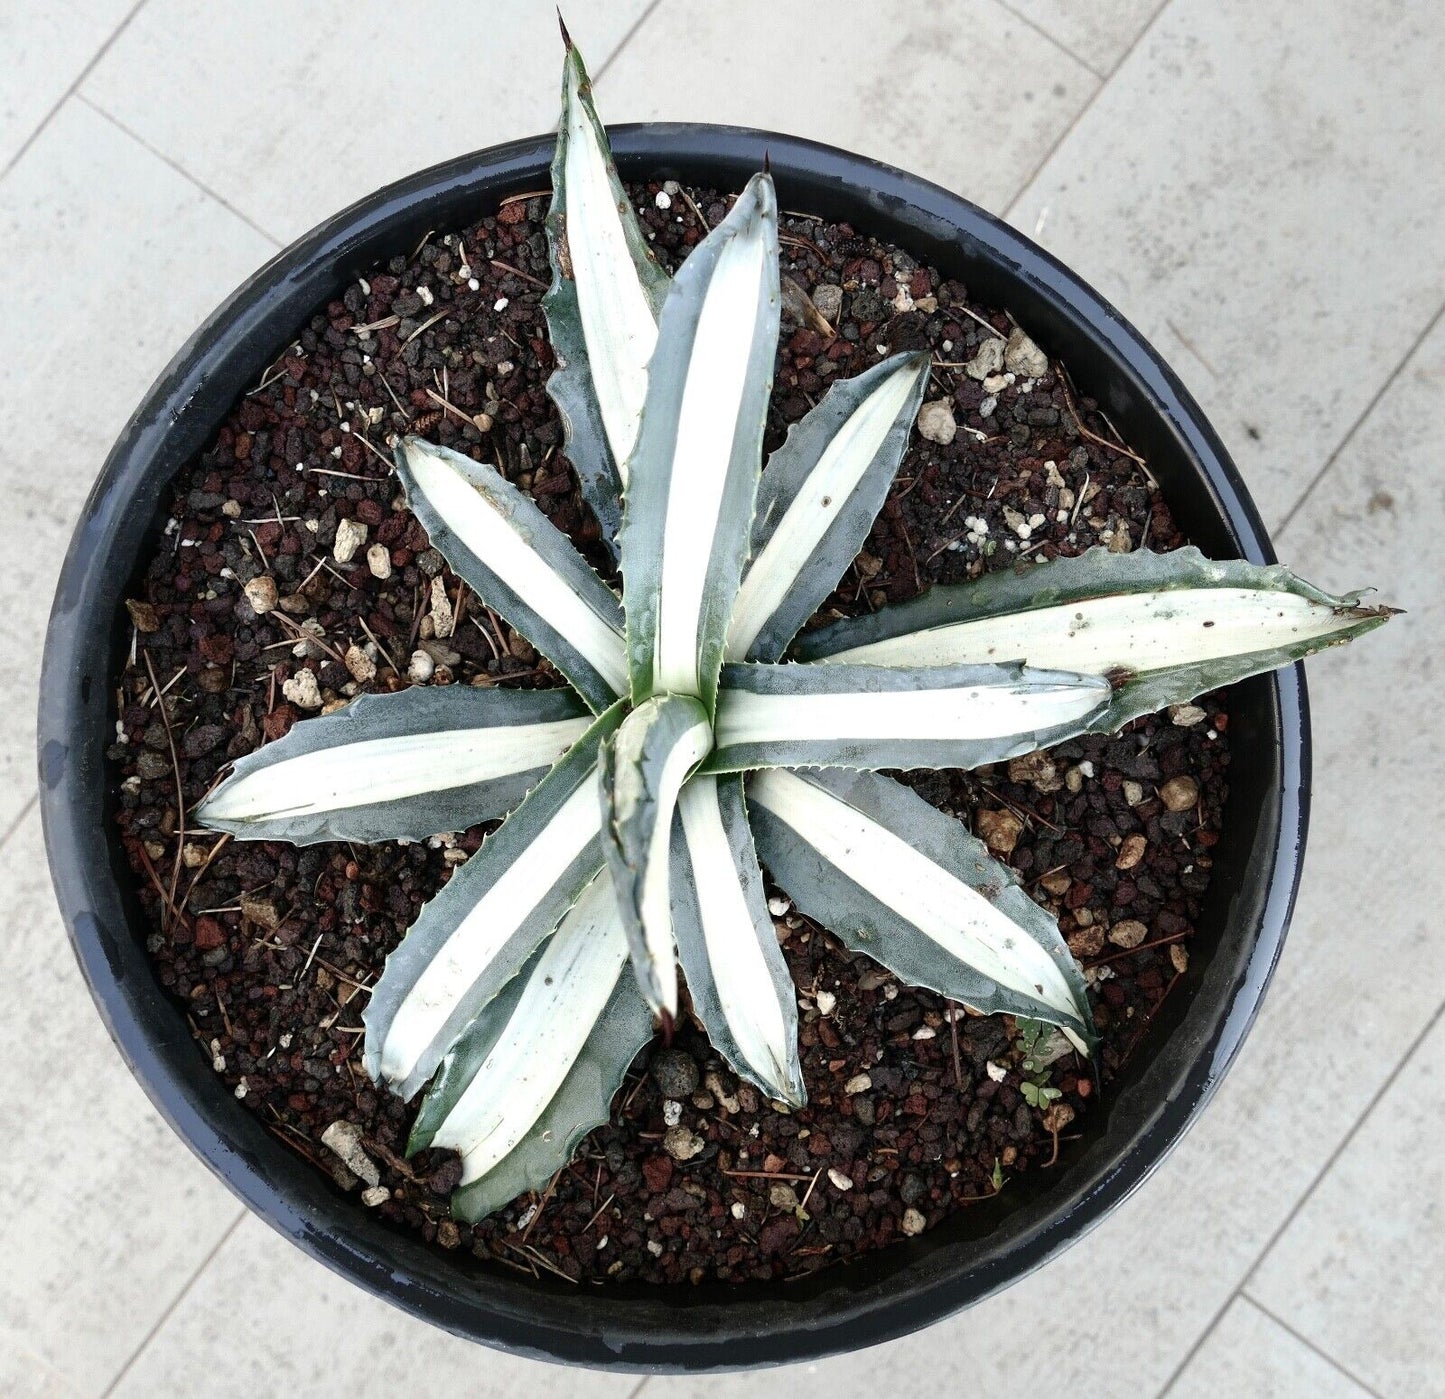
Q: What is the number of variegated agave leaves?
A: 12